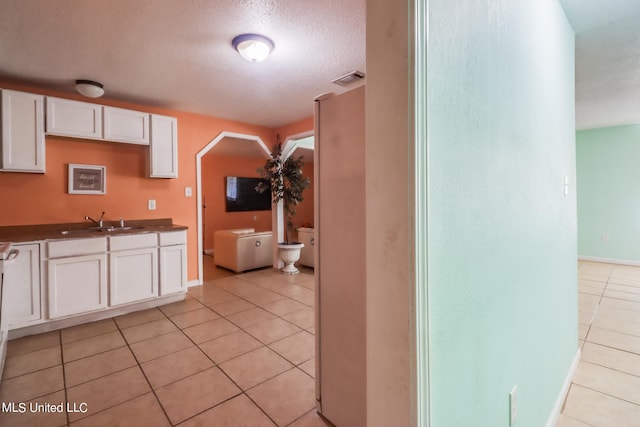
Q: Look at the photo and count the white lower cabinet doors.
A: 4